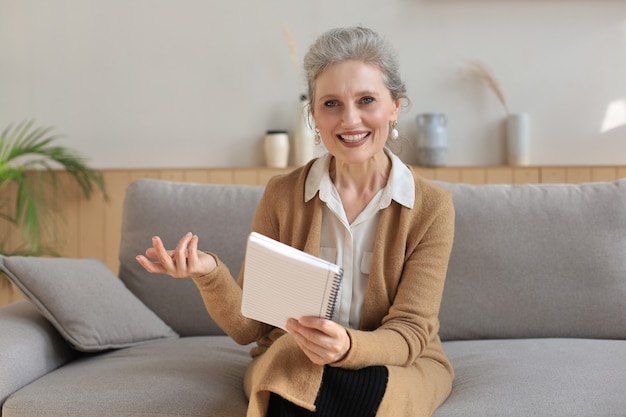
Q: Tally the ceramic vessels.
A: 4